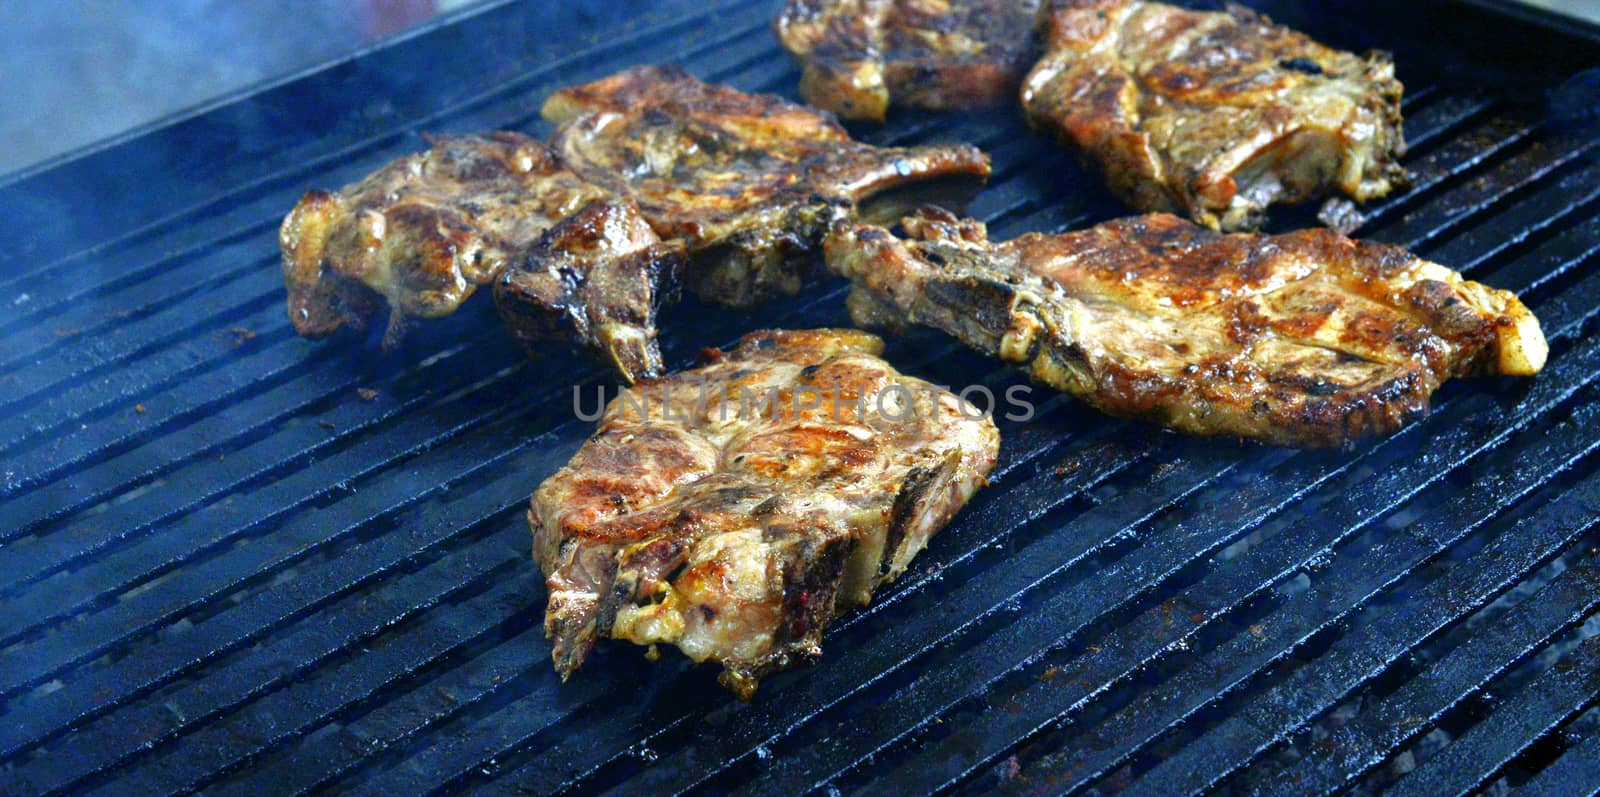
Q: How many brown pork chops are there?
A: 6